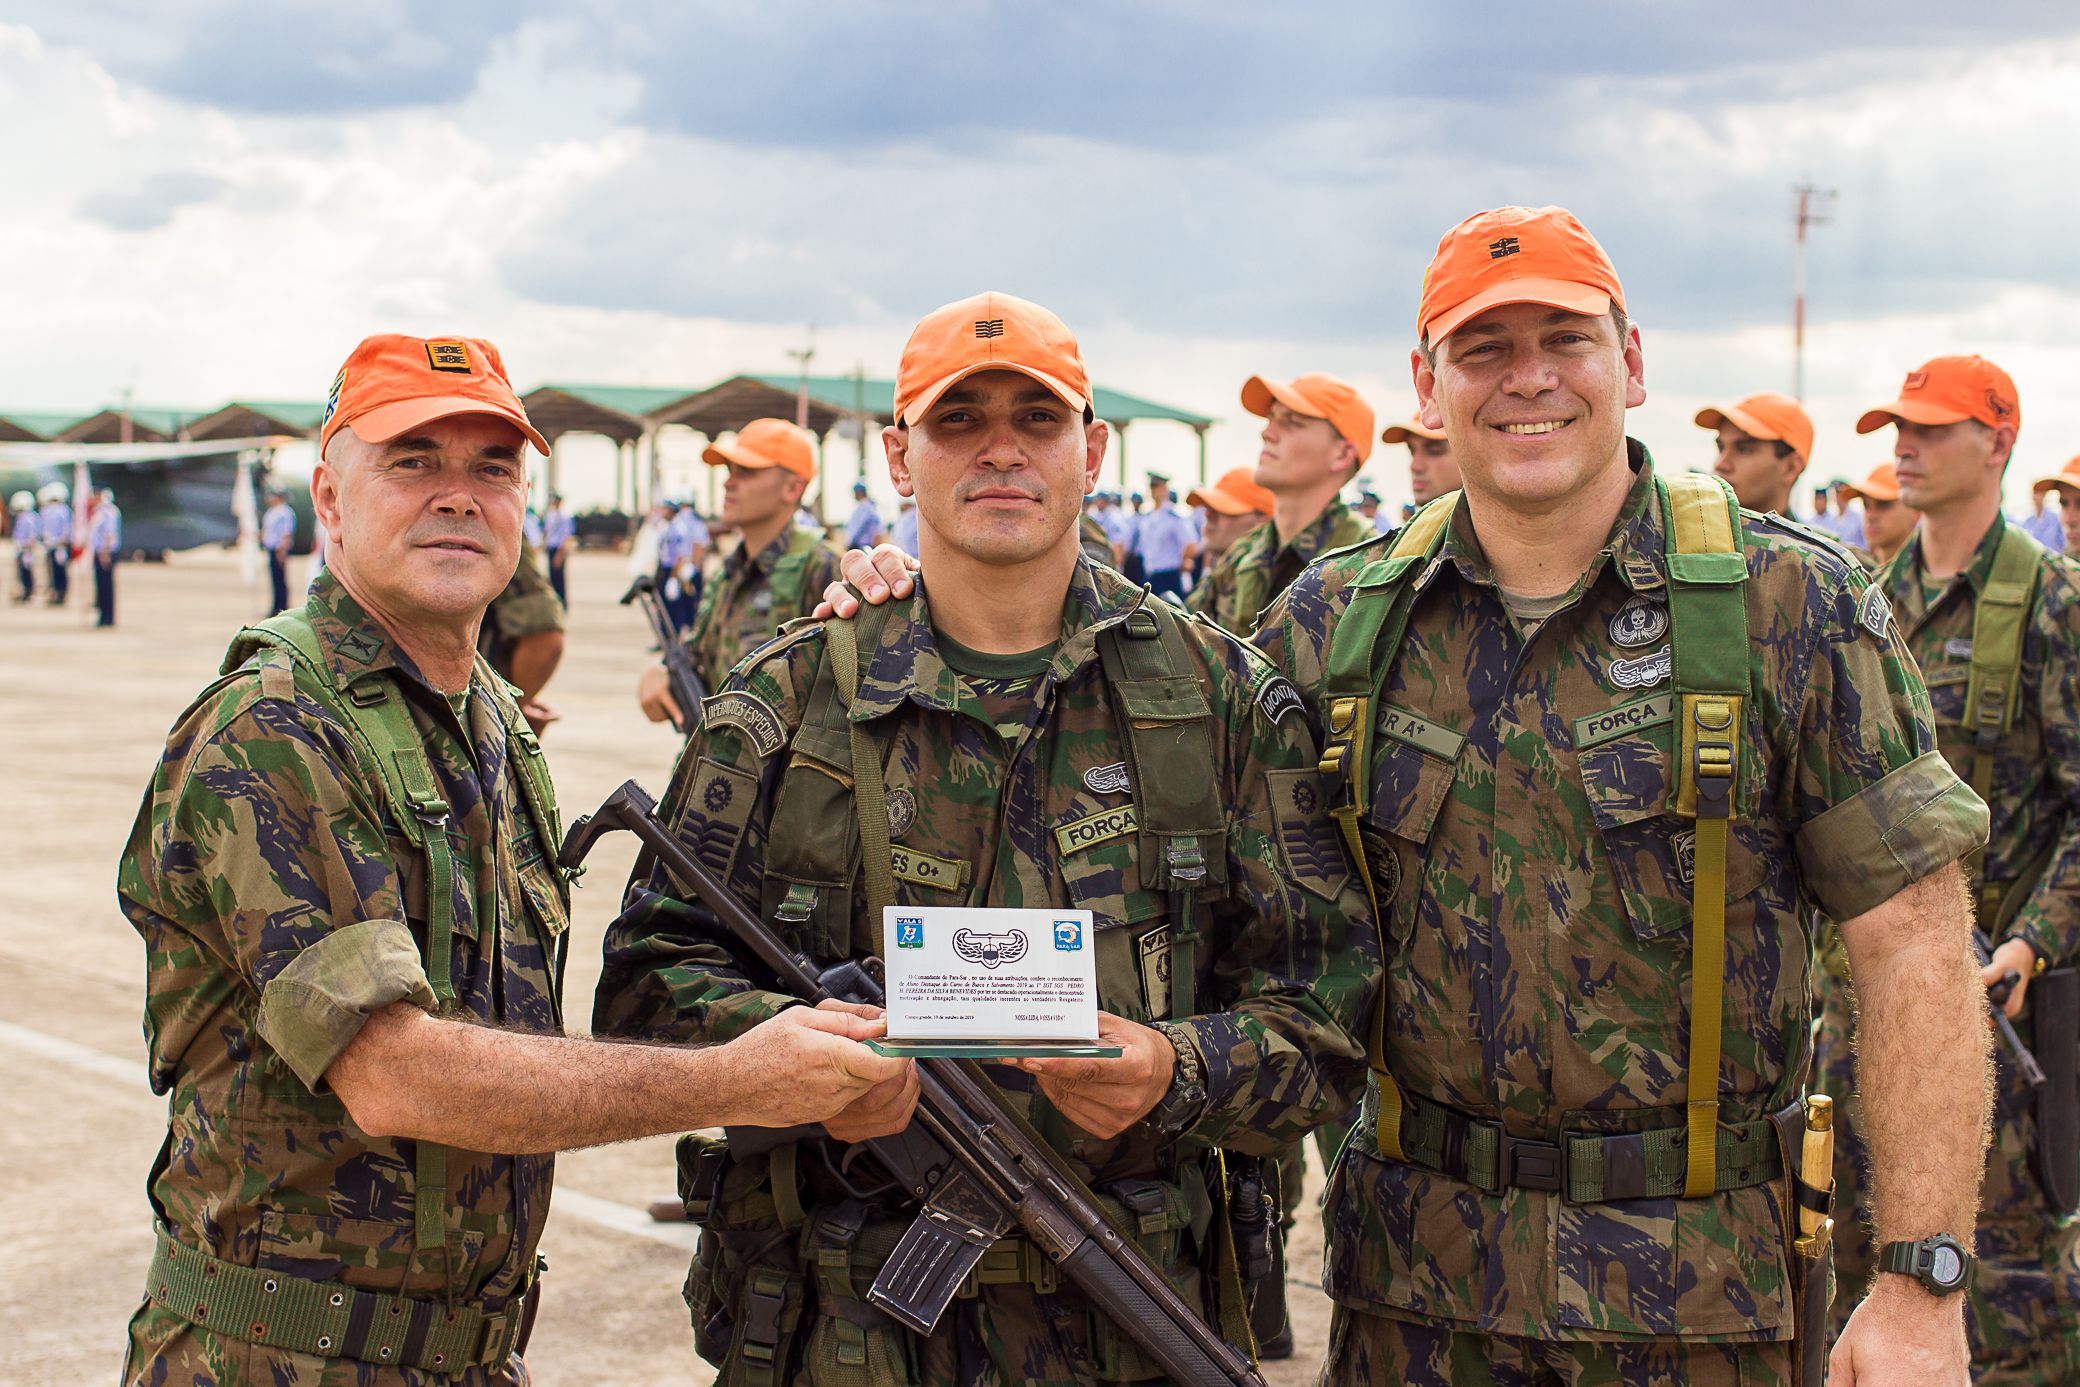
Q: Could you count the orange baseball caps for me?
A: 11